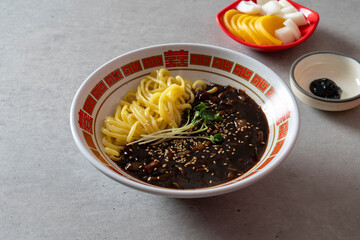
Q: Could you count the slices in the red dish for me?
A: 7